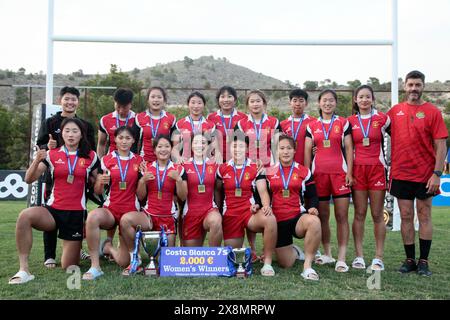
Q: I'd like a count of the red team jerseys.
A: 14